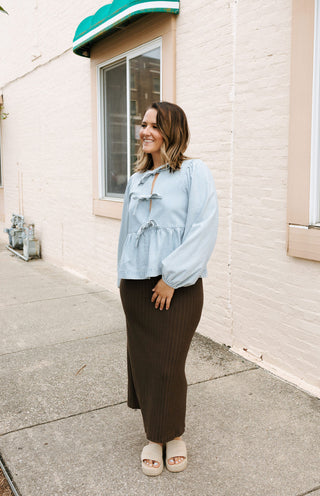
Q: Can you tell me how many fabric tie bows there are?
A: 3